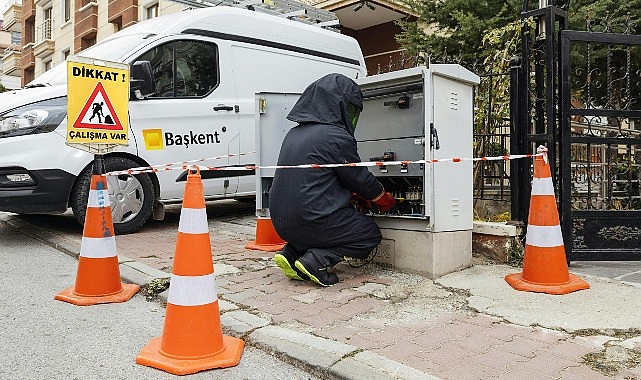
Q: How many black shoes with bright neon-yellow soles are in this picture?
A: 2